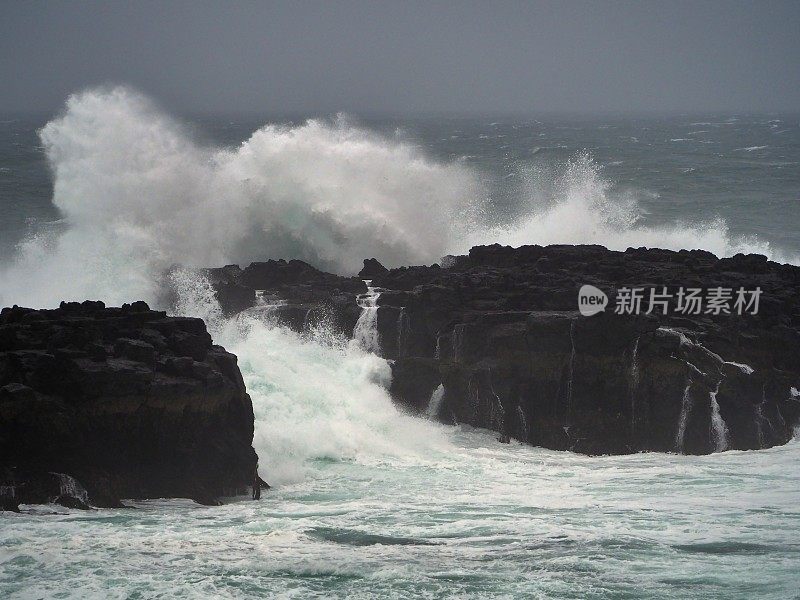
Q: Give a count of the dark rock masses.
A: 2